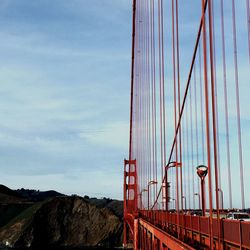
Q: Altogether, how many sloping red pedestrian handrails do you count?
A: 1